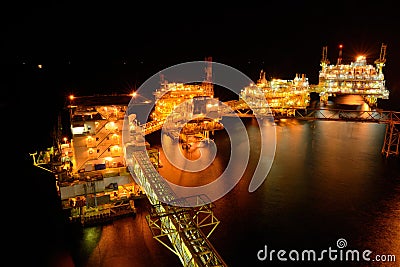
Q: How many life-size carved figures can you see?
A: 0